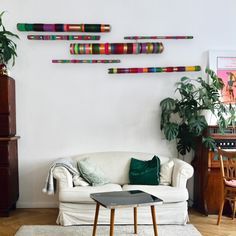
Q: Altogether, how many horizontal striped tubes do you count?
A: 6